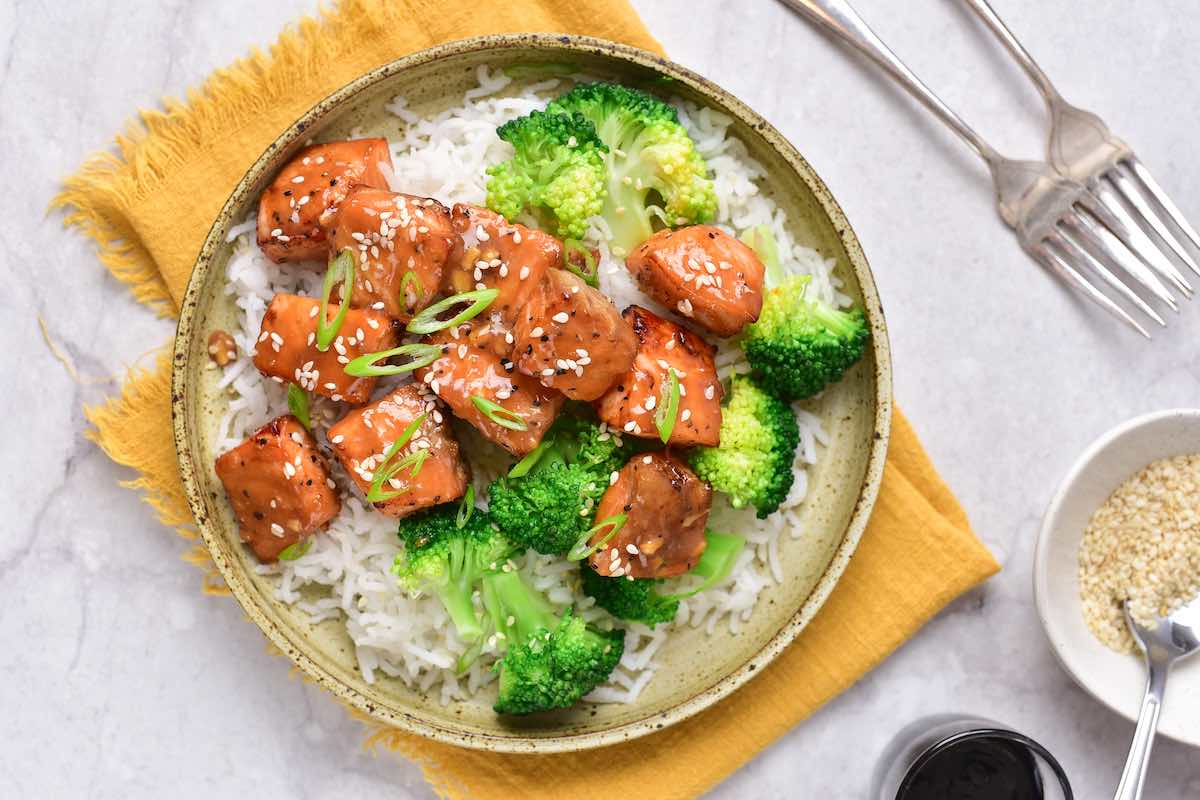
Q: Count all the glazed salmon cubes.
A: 11